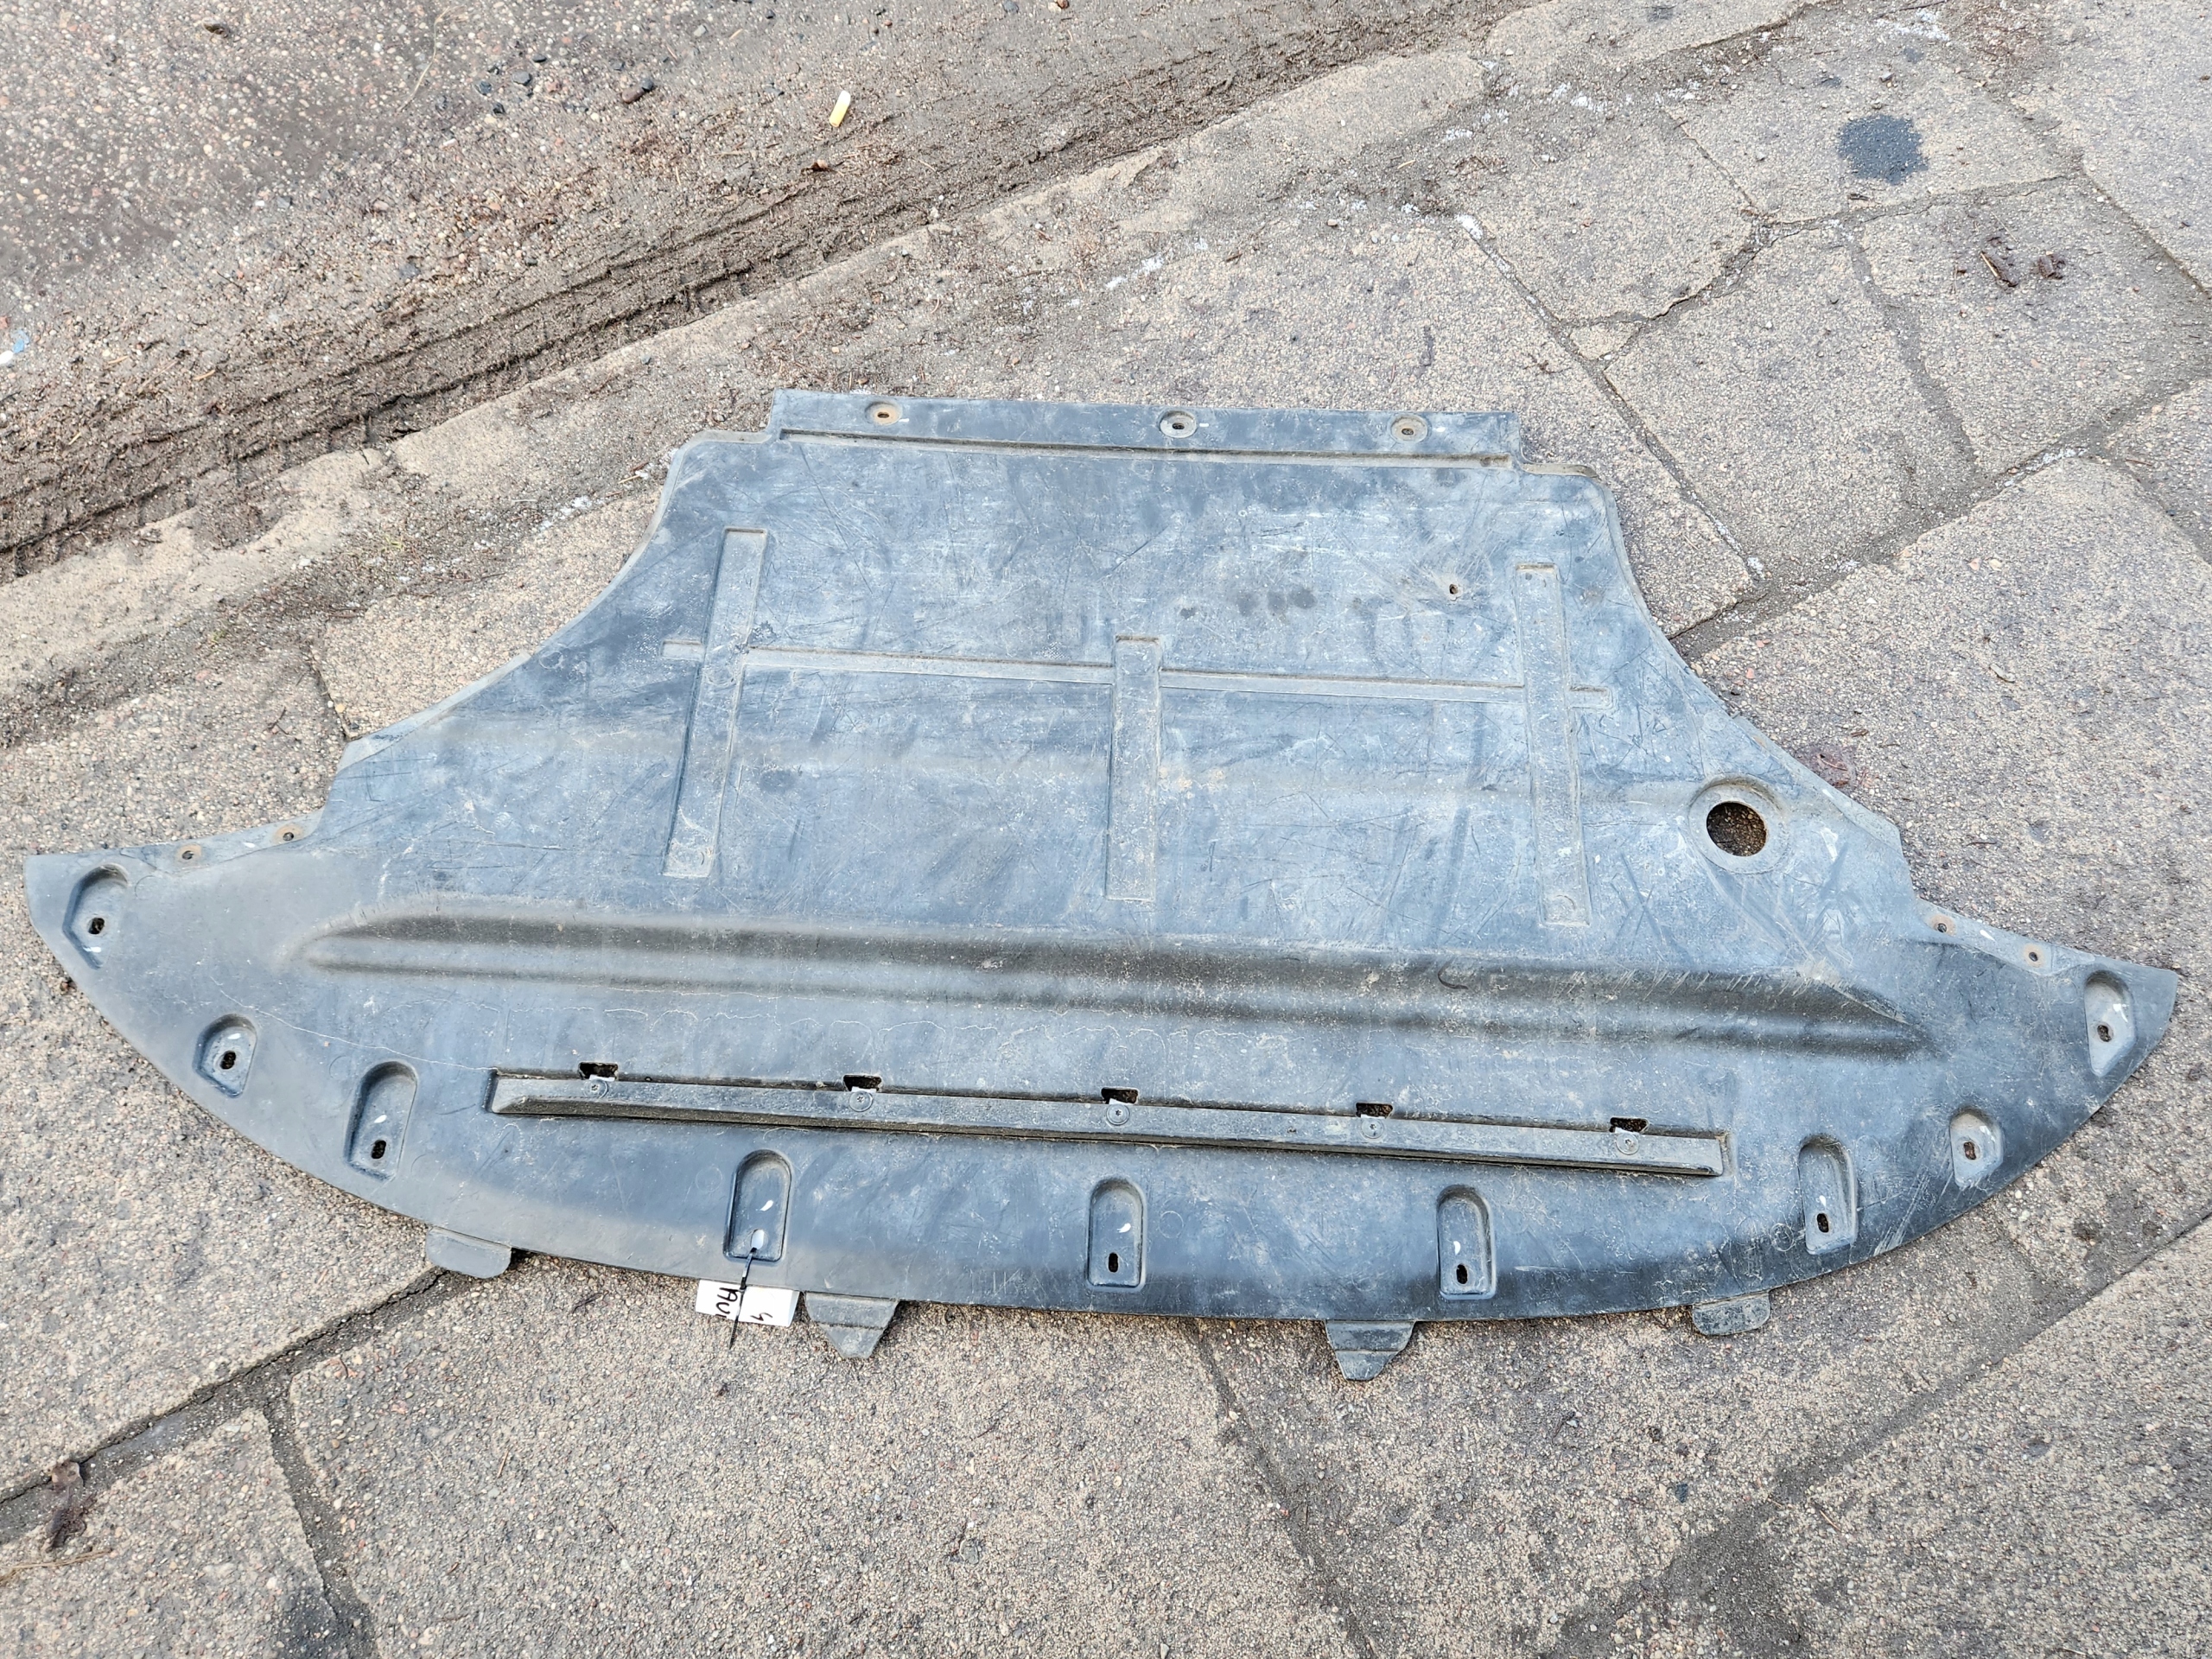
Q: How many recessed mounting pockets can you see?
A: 9